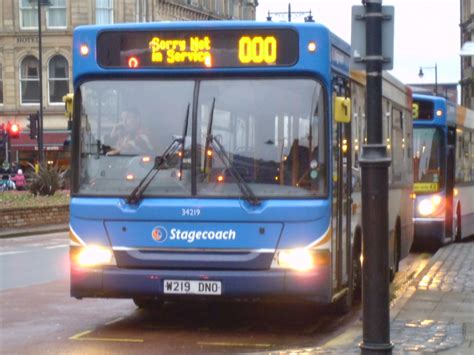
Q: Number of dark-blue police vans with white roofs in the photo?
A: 0